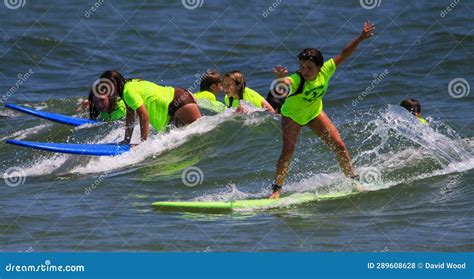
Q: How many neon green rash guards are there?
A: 6